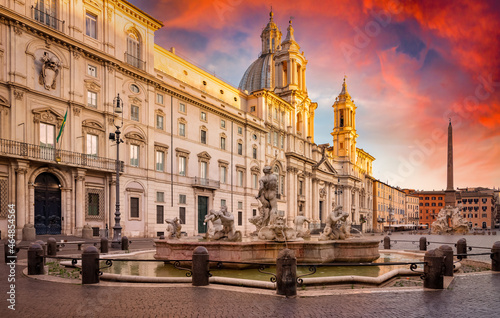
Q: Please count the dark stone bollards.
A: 15